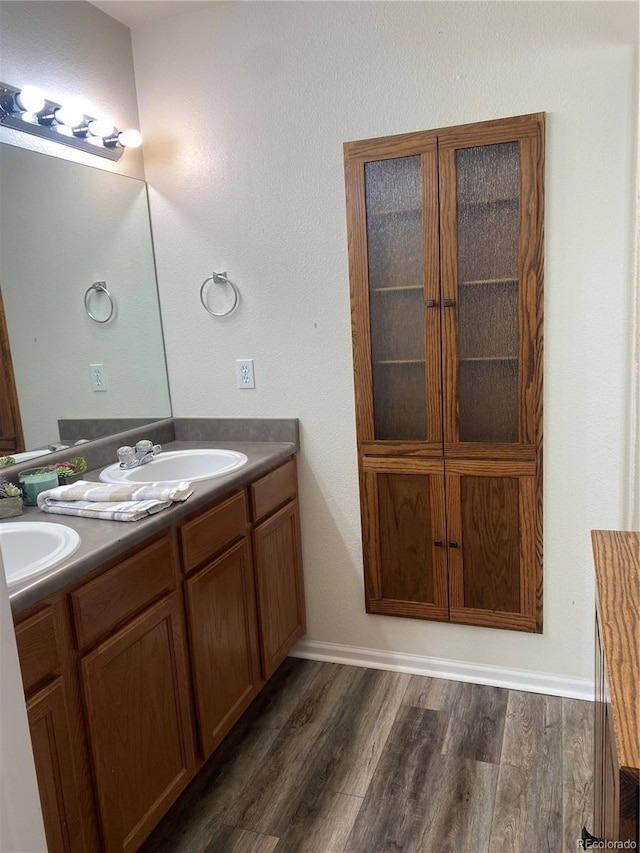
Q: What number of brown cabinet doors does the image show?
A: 8